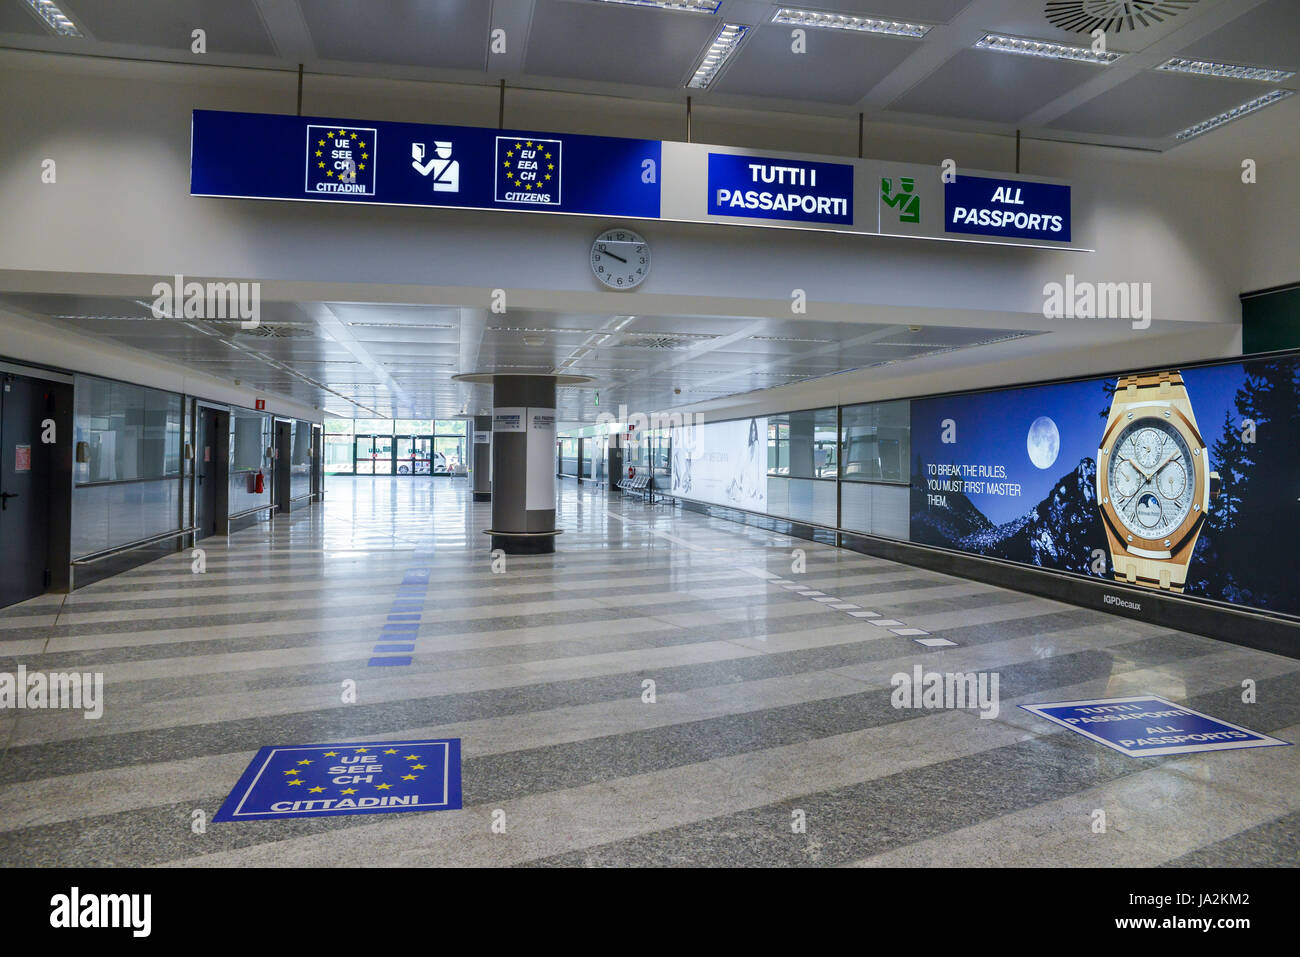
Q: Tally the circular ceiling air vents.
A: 3